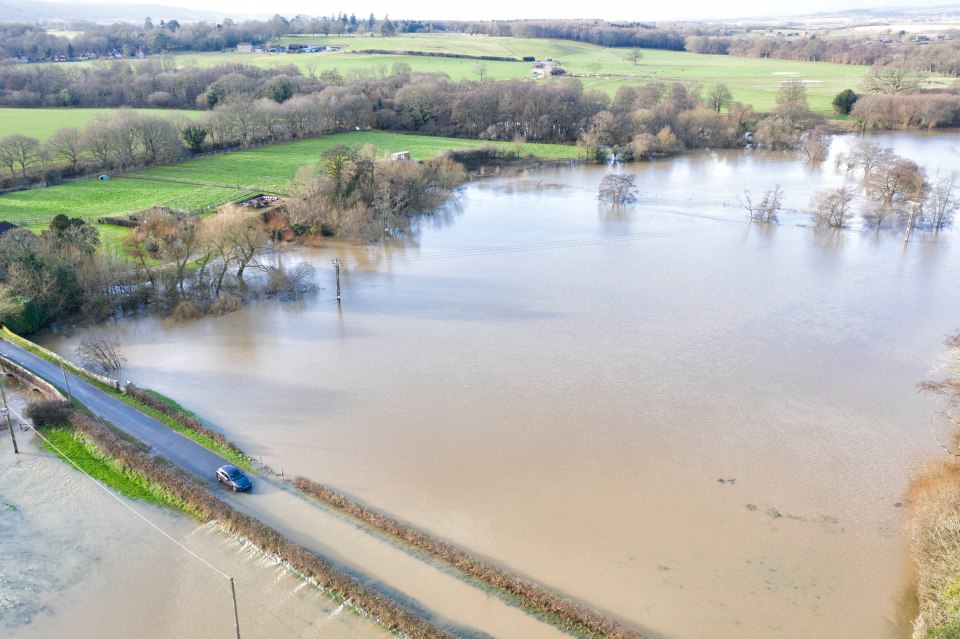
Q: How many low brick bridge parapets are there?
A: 2